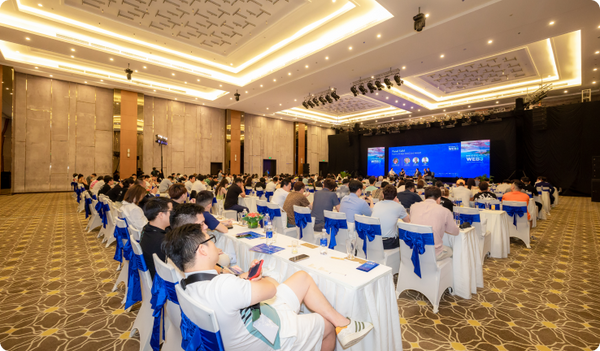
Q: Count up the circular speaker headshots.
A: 4